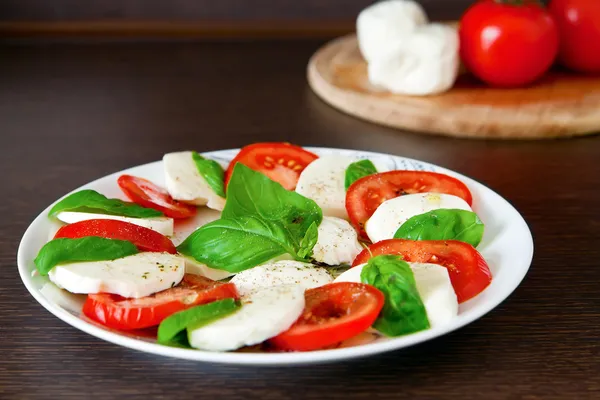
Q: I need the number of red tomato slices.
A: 7